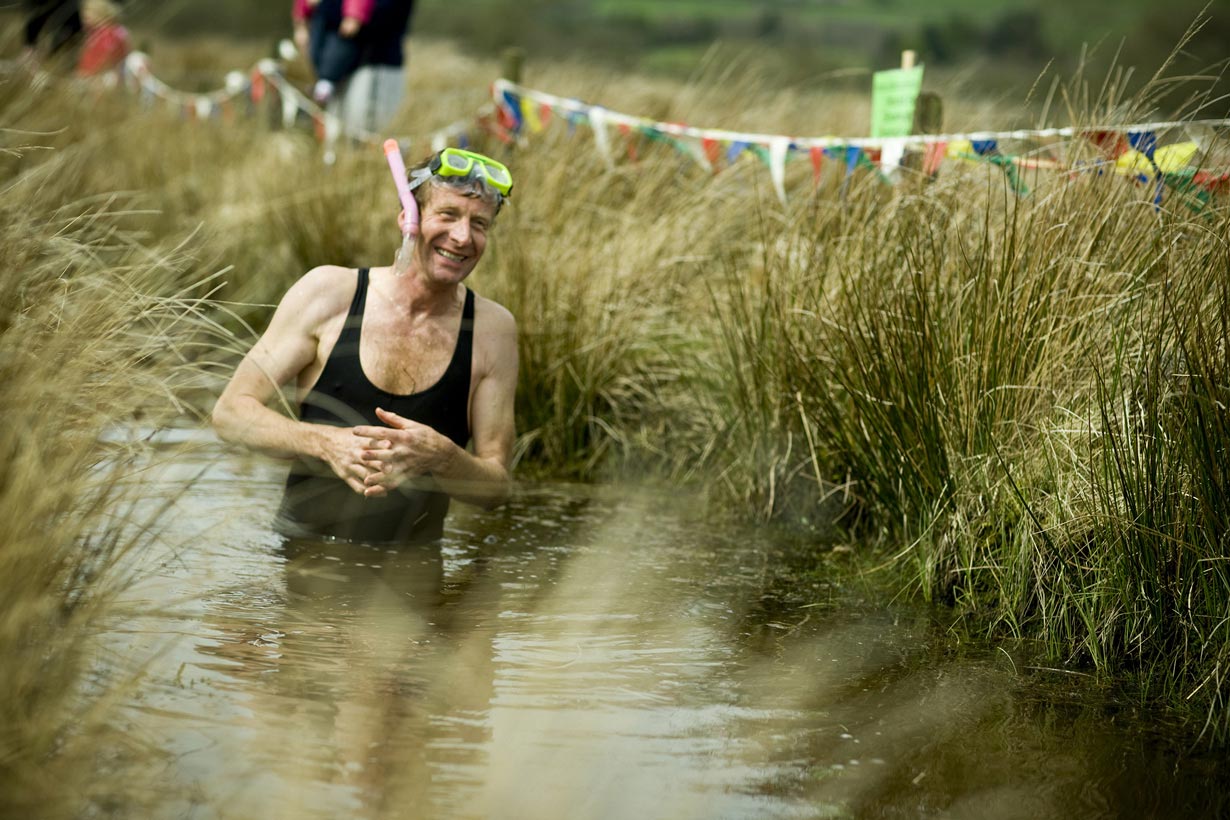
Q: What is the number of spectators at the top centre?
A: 2